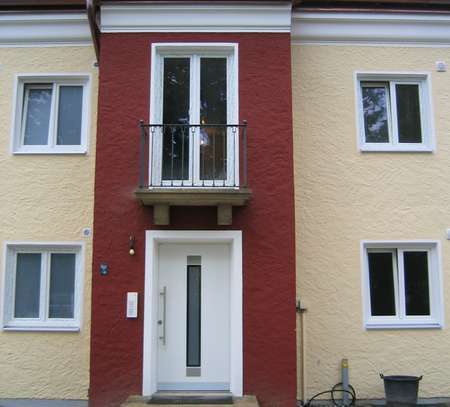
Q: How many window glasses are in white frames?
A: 10